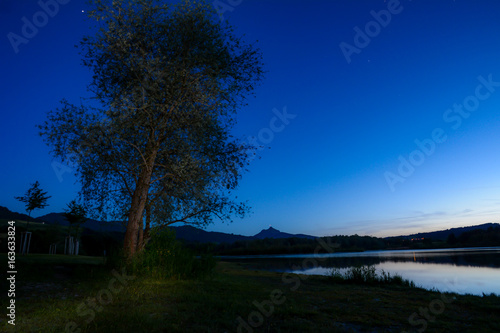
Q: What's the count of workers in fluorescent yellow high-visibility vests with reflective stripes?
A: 0